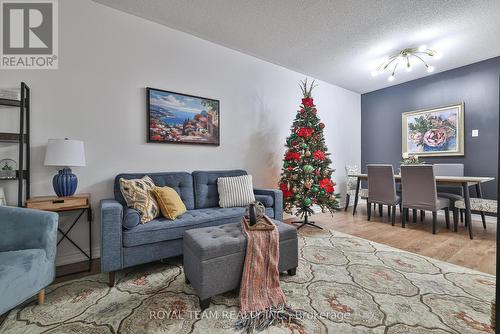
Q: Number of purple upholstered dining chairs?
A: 3